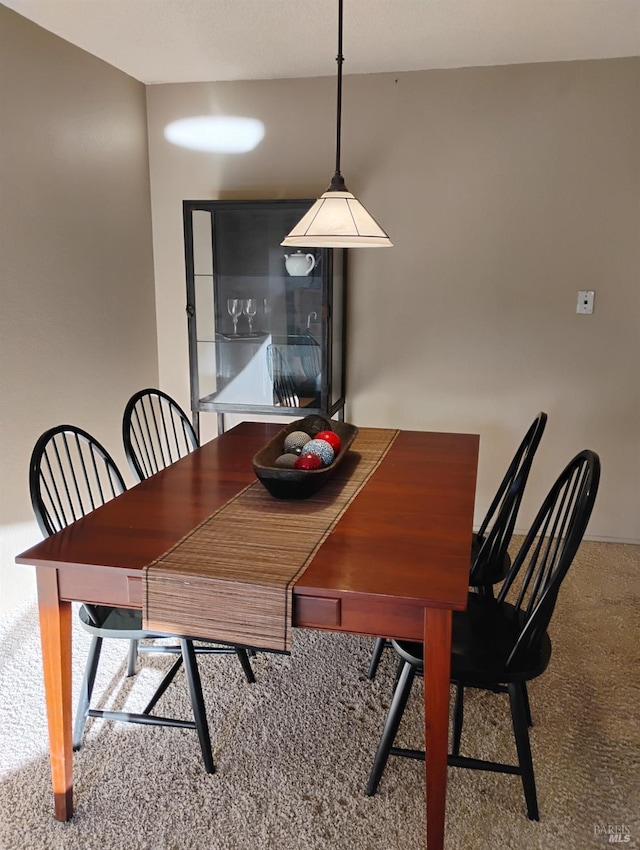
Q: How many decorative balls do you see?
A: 6